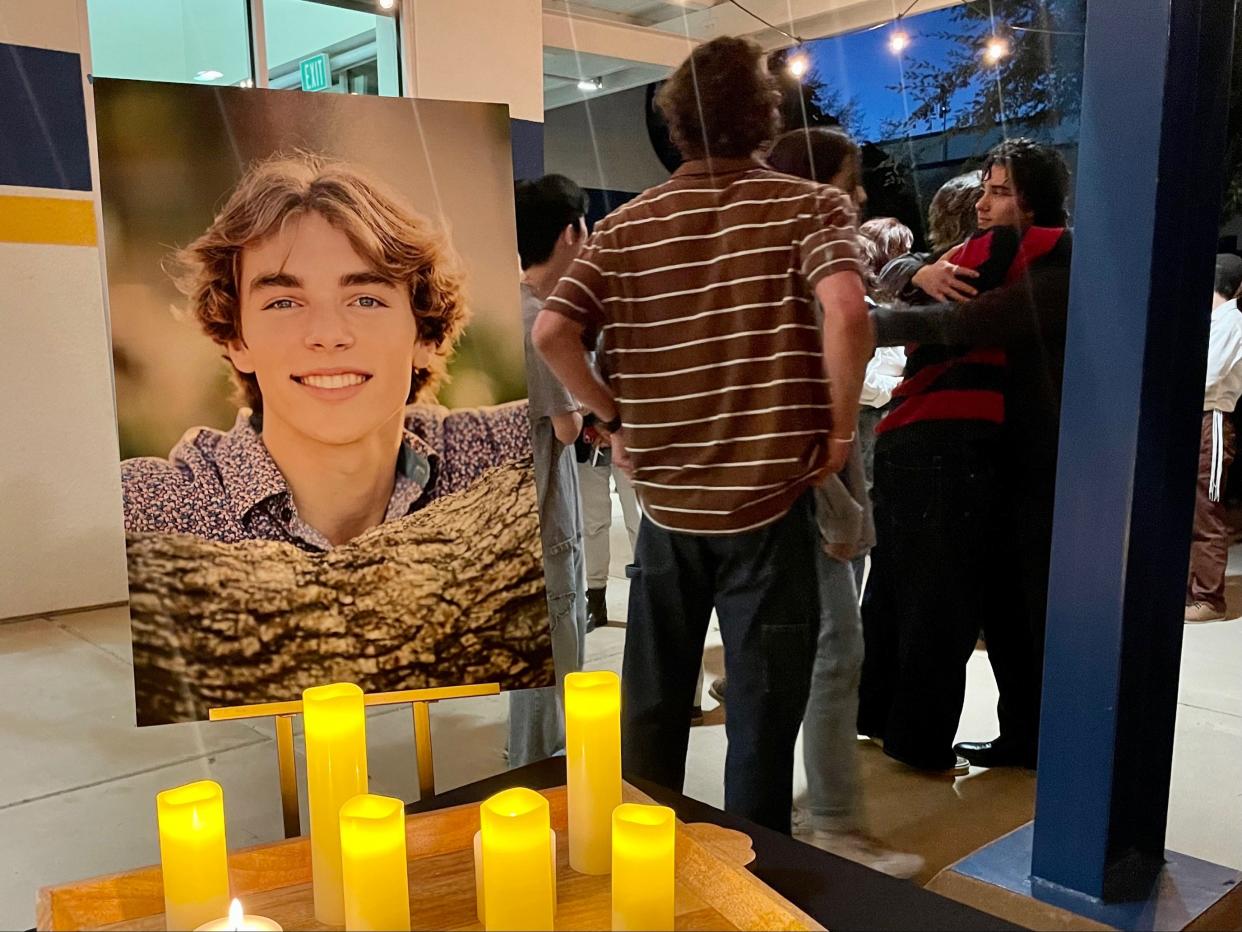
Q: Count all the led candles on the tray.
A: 6